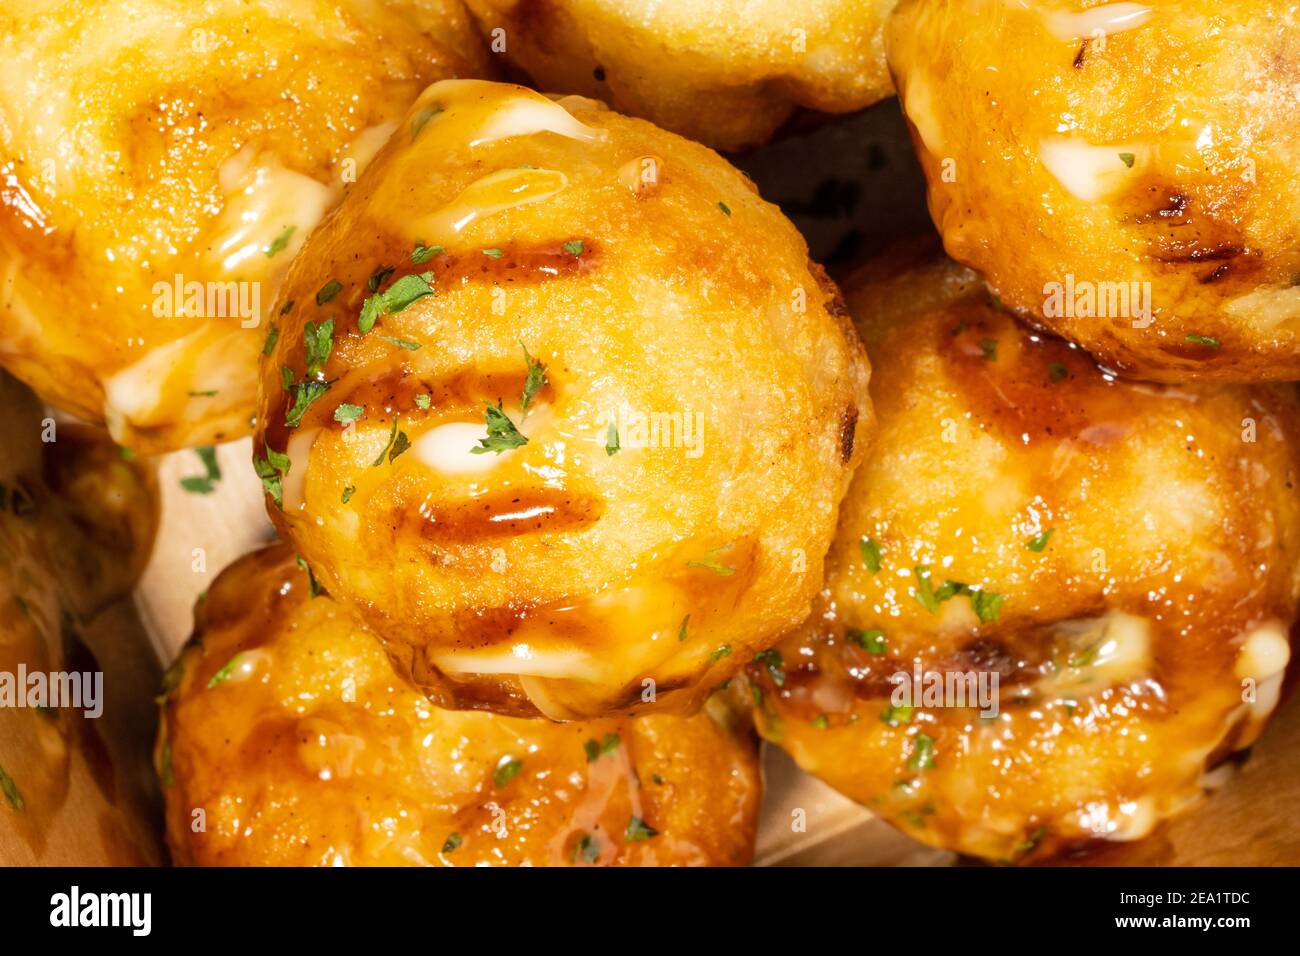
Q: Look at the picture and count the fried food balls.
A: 6